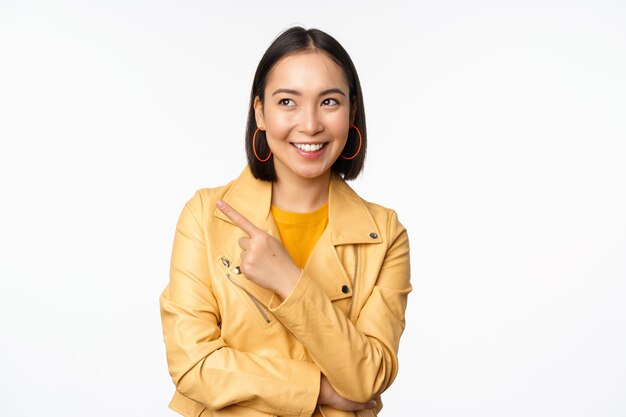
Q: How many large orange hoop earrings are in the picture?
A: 2